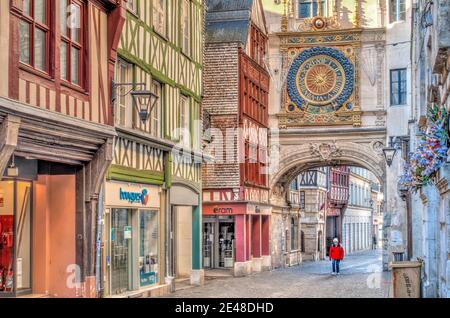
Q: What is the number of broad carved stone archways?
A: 1